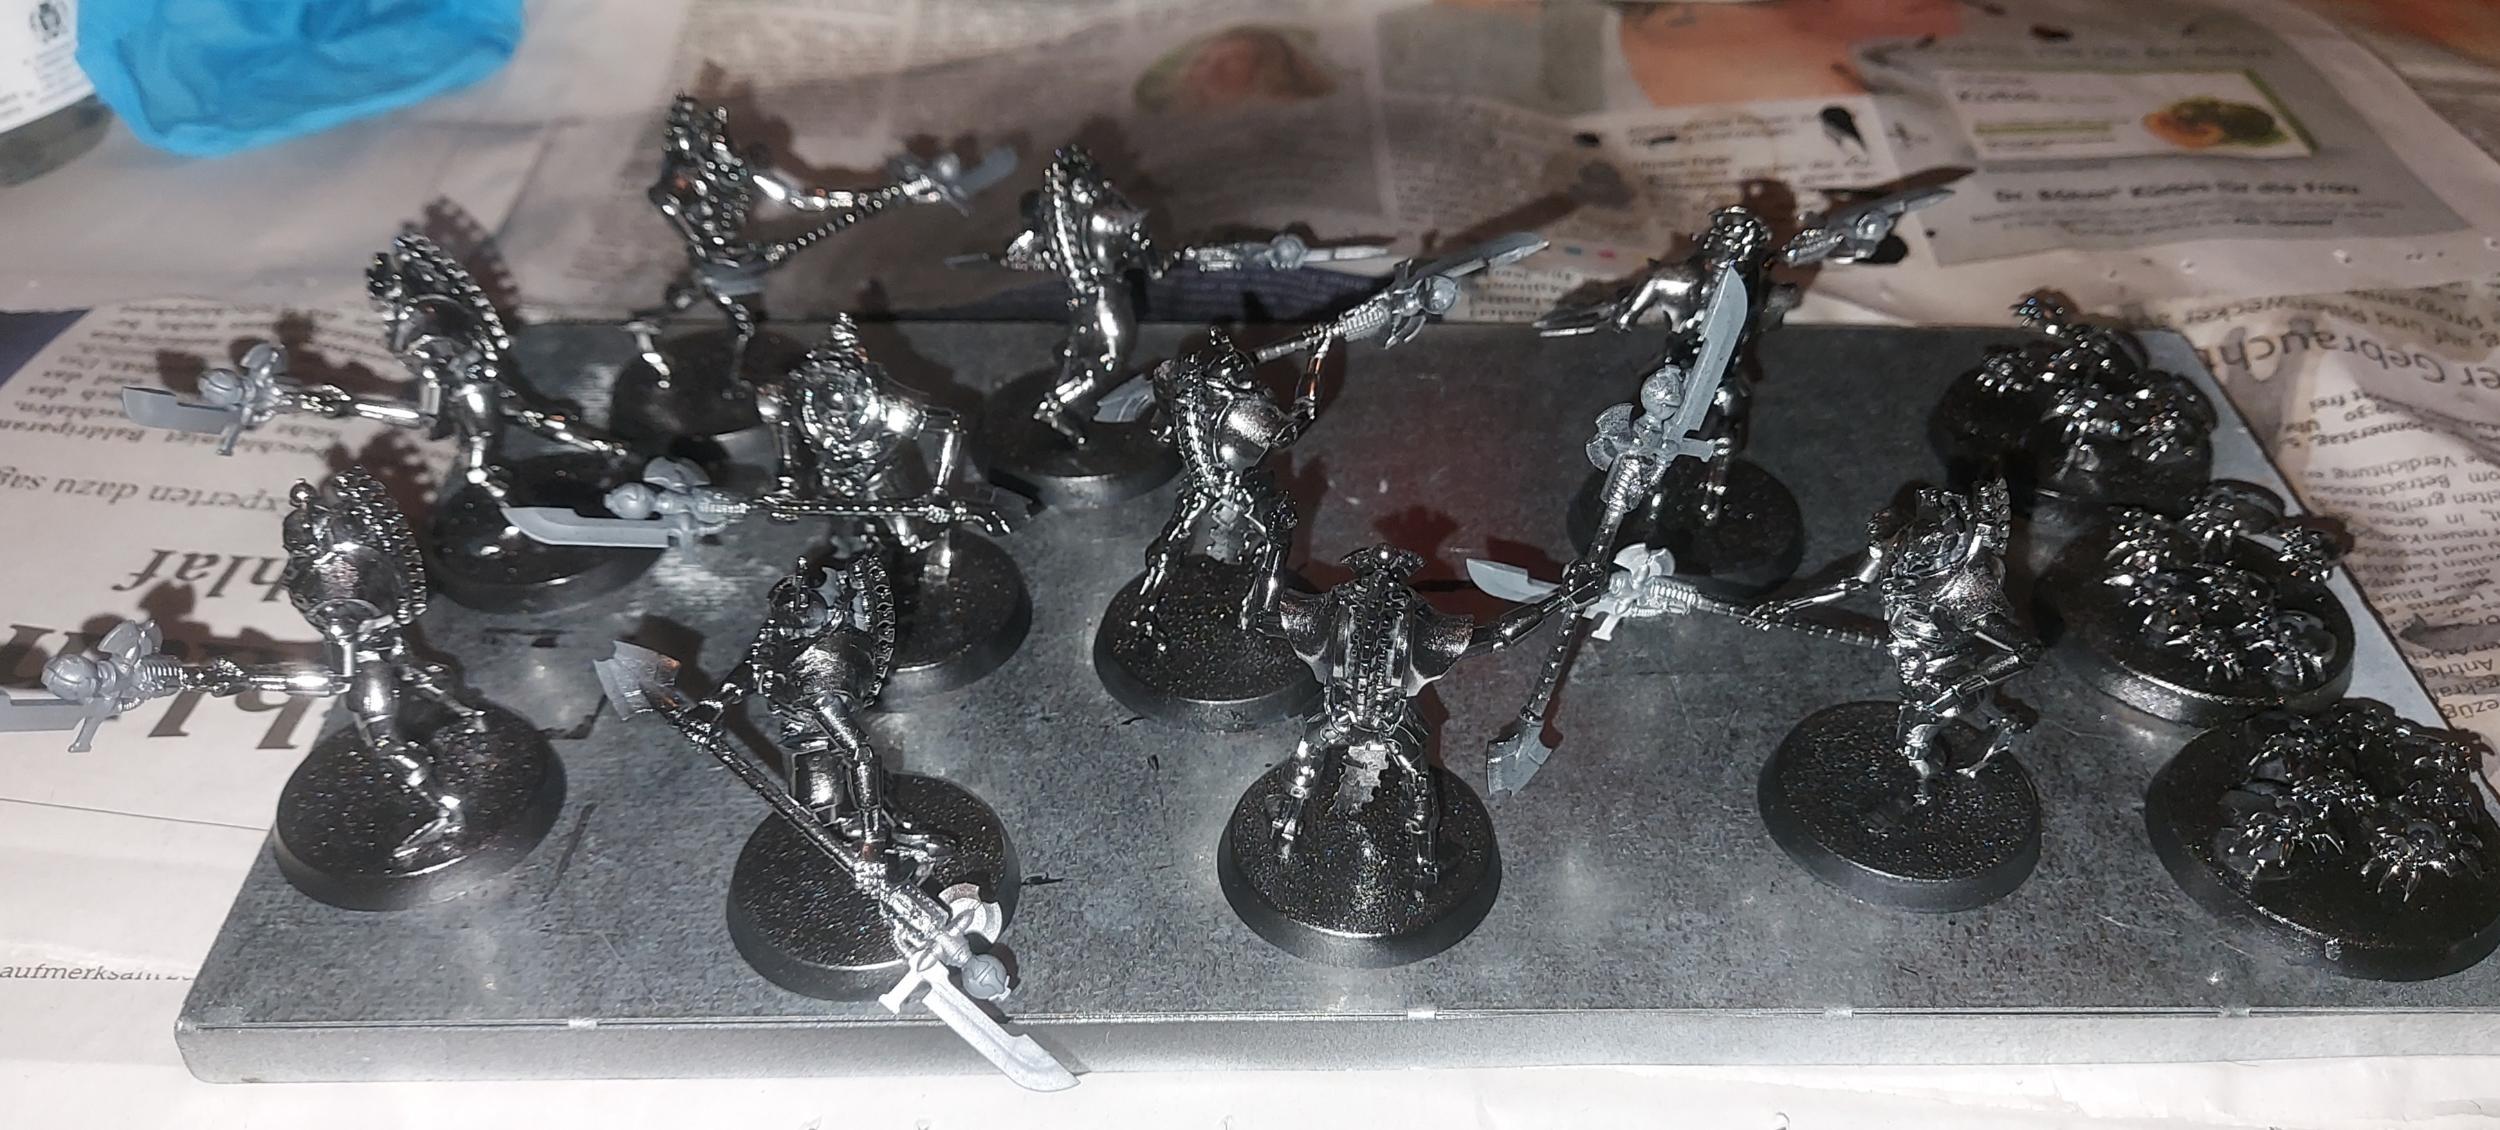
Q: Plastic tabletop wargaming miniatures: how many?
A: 13